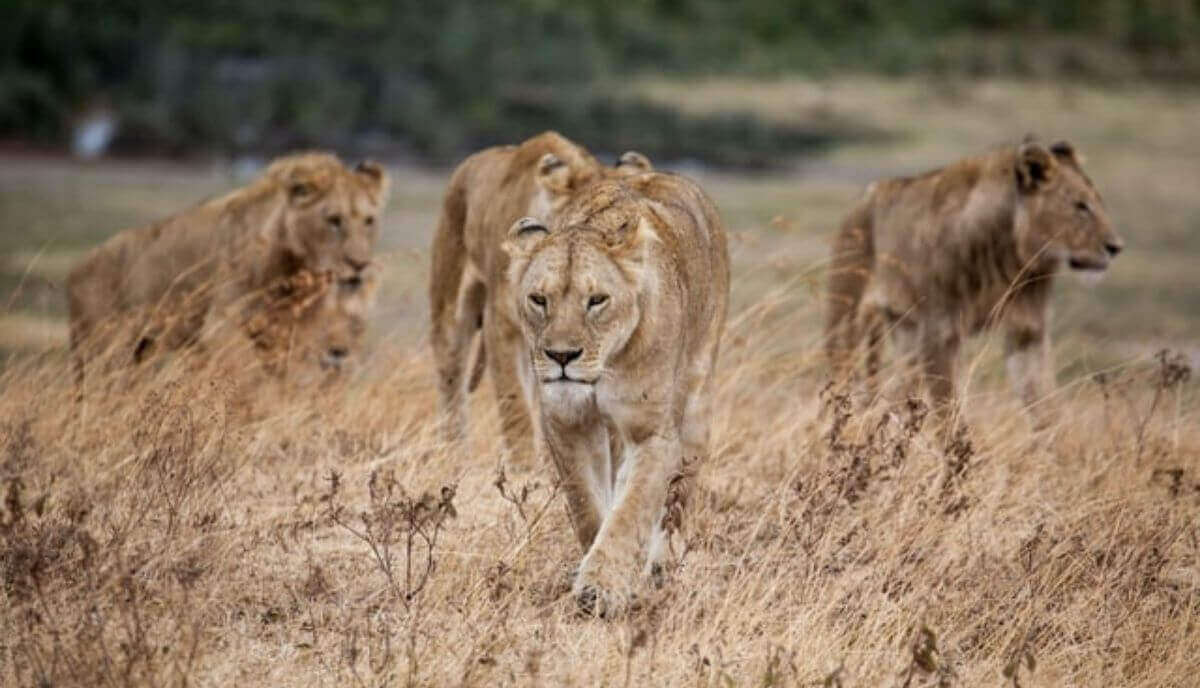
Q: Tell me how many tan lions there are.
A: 5